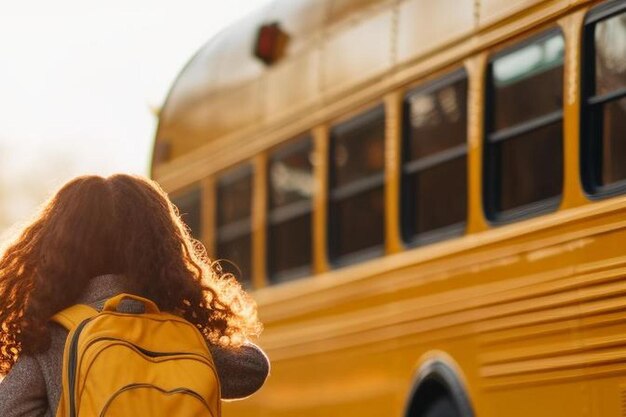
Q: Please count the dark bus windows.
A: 7